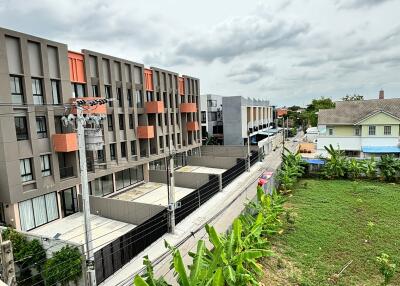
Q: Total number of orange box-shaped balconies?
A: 6